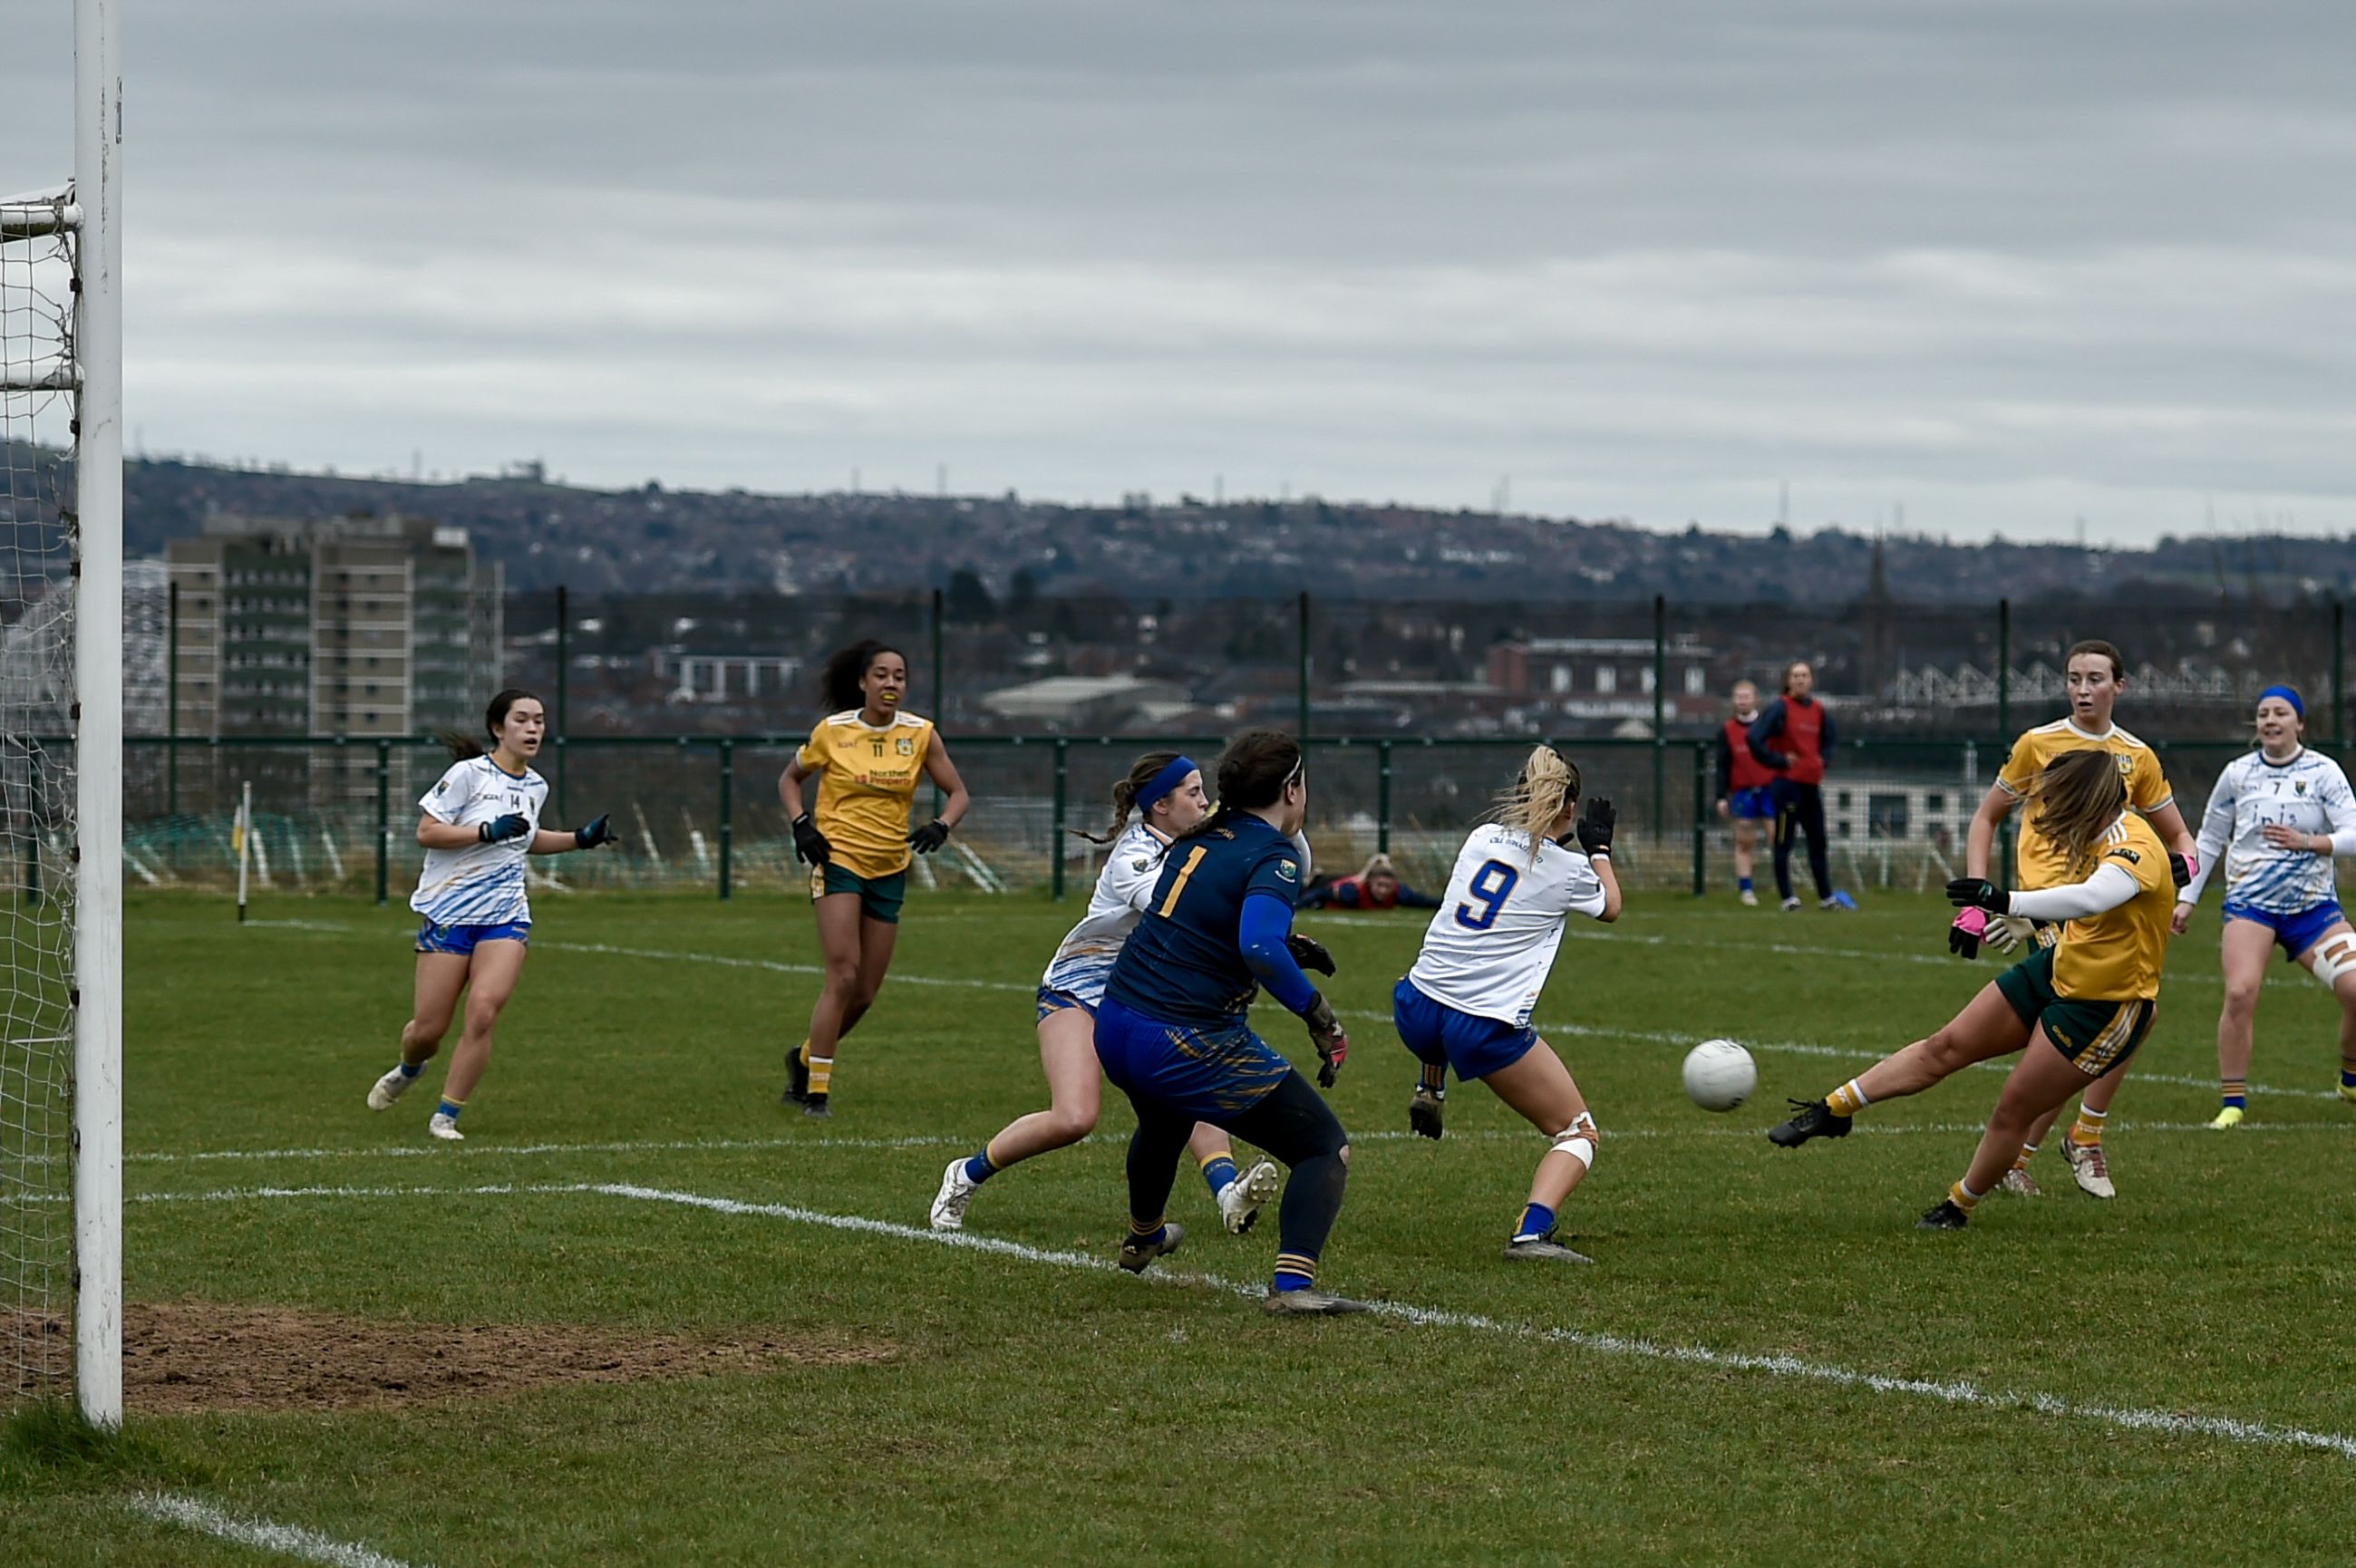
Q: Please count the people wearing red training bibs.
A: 3